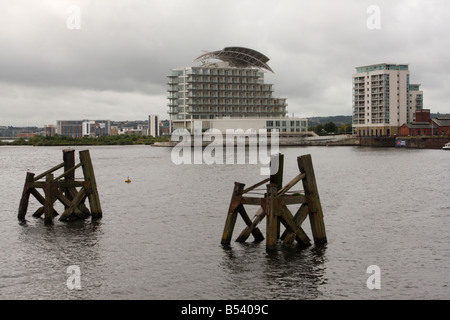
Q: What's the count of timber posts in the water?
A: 8